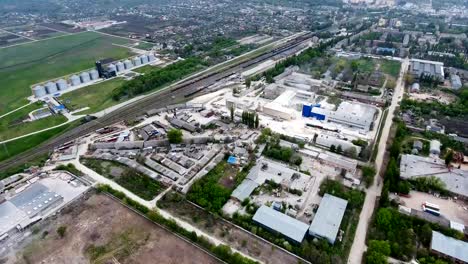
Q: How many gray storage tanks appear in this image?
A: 12